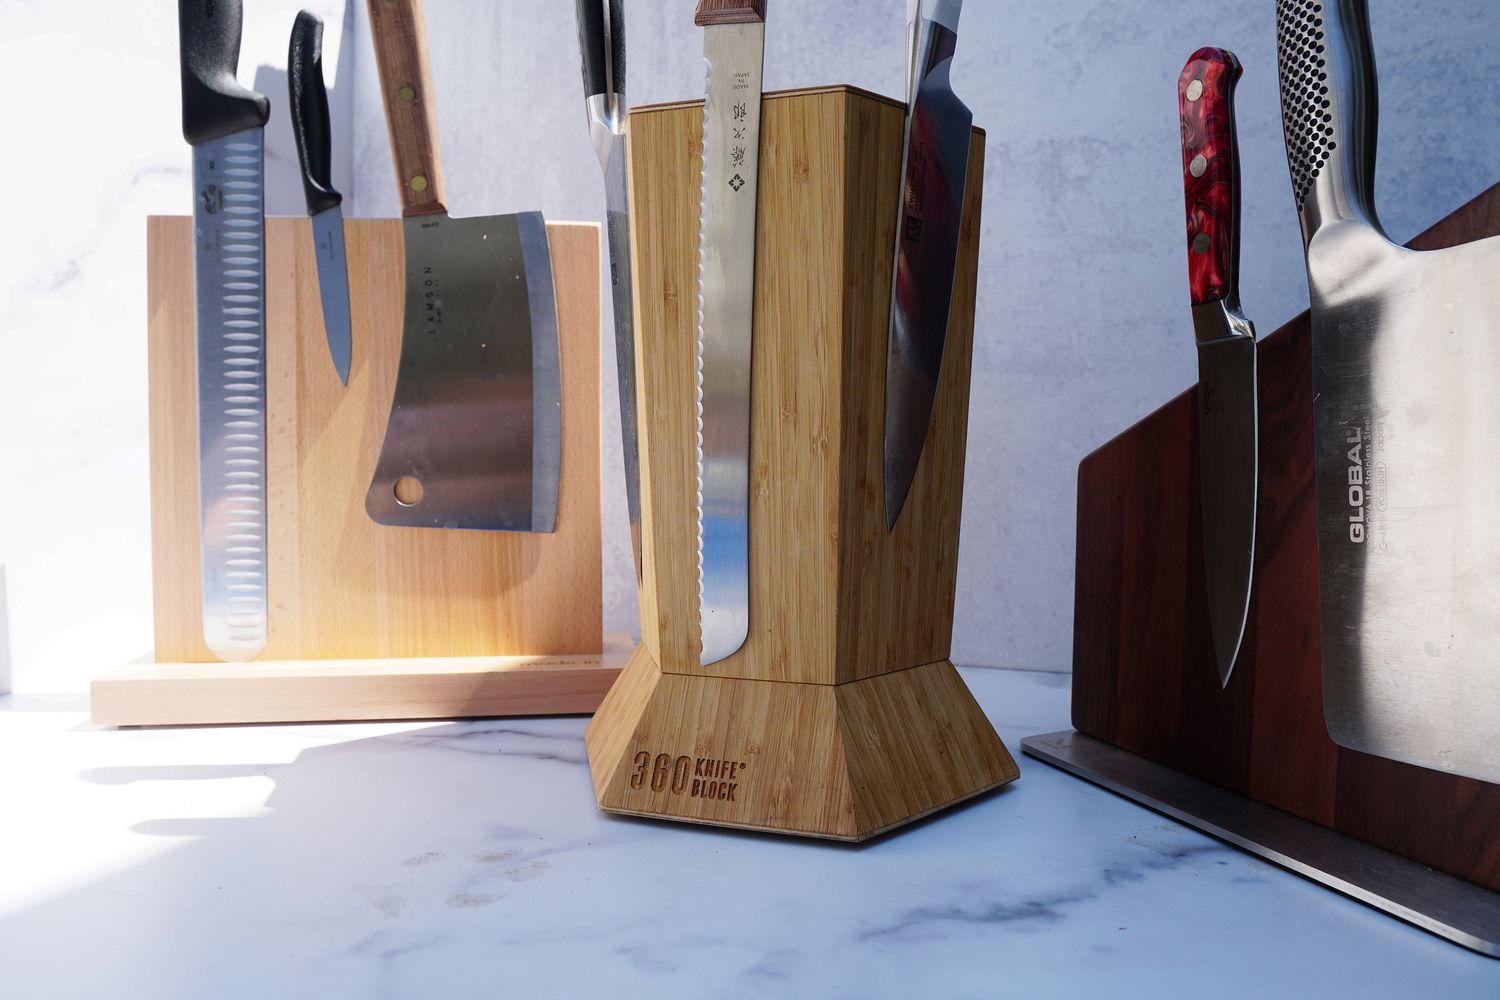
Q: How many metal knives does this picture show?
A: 8